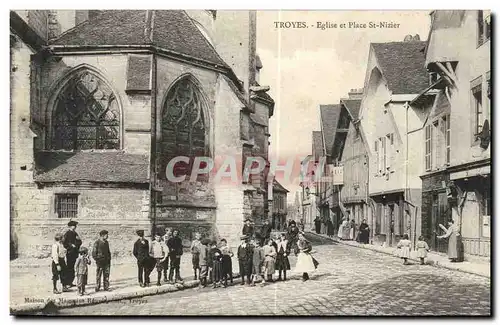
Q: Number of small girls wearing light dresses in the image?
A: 2